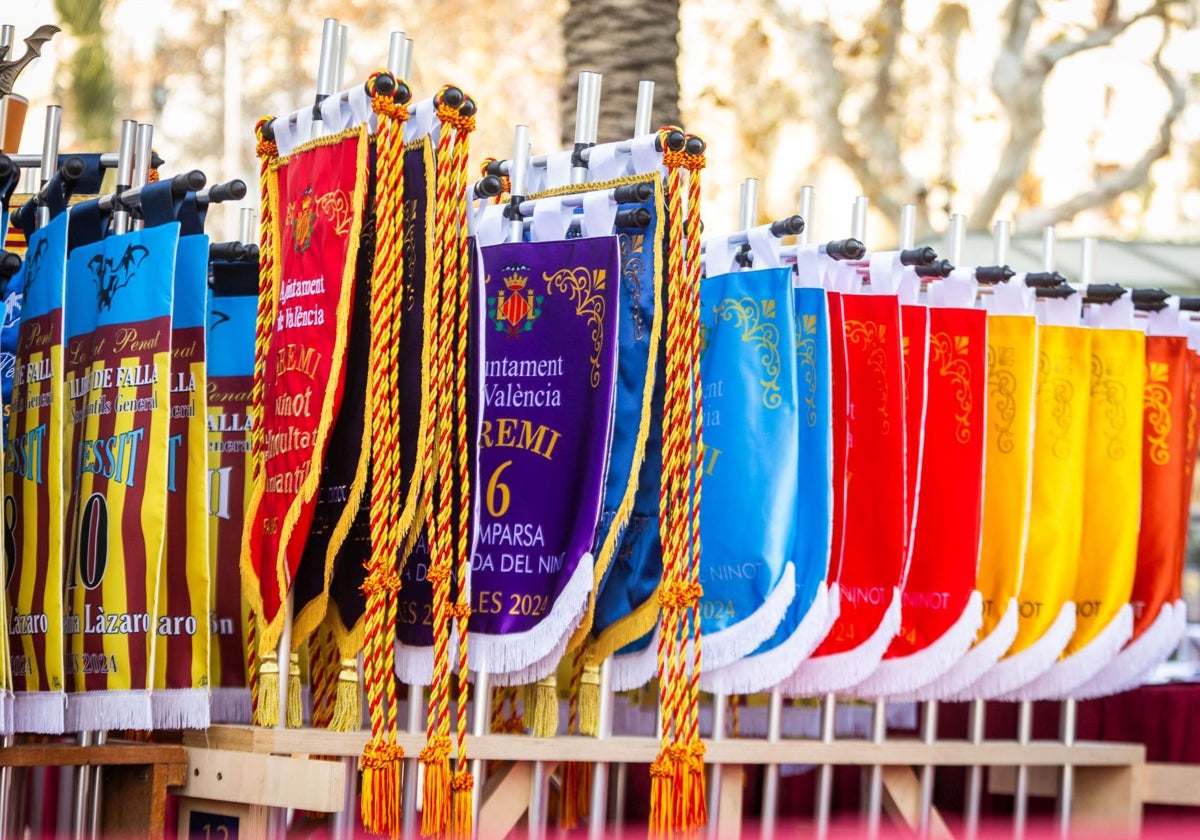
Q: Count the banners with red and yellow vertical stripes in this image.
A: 4